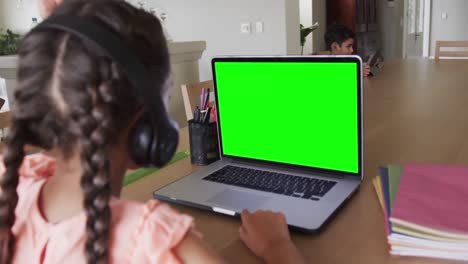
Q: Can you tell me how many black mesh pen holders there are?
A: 1